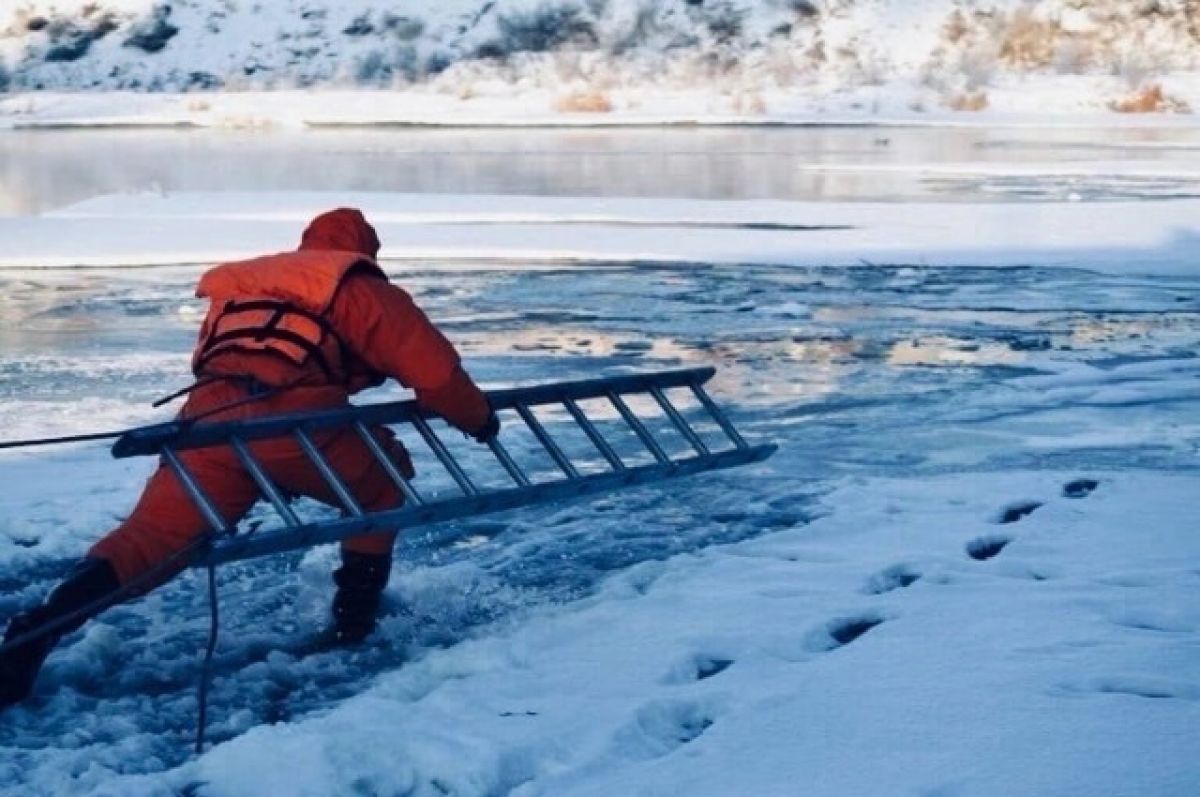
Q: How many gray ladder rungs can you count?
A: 11